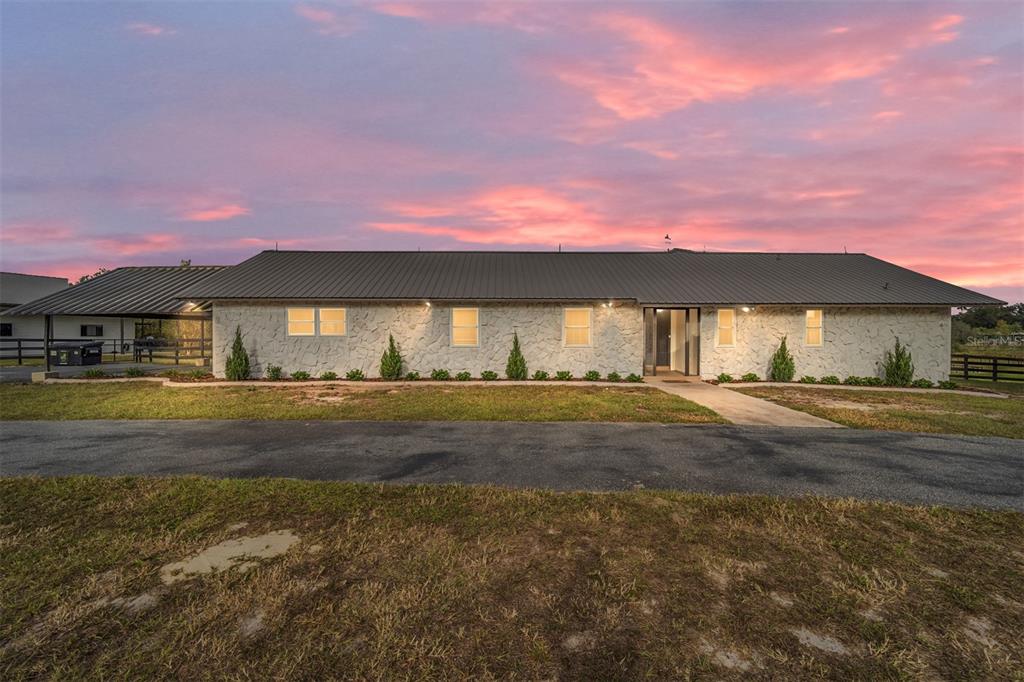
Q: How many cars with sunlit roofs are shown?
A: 0